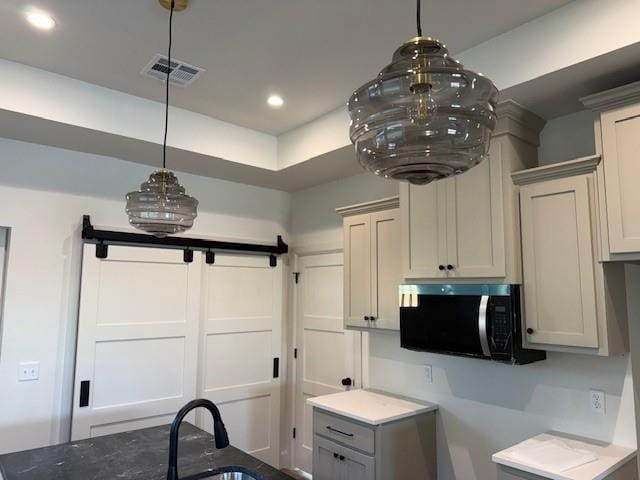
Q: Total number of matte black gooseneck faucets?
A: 1